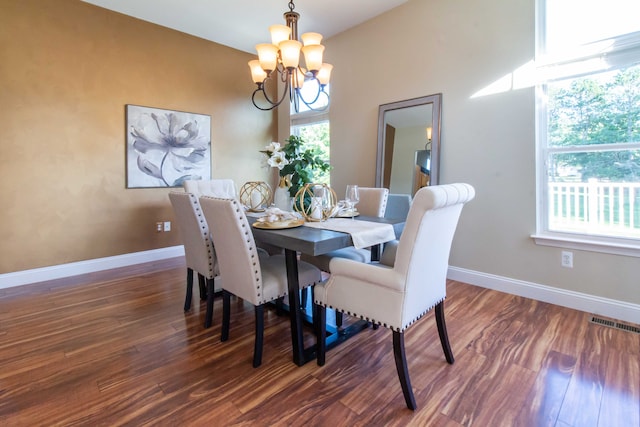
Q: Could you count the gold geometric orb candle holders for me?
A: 2